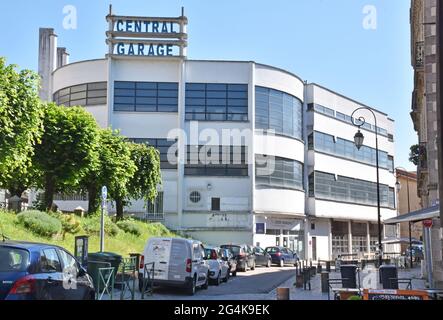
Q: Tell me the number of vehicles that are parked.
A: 7